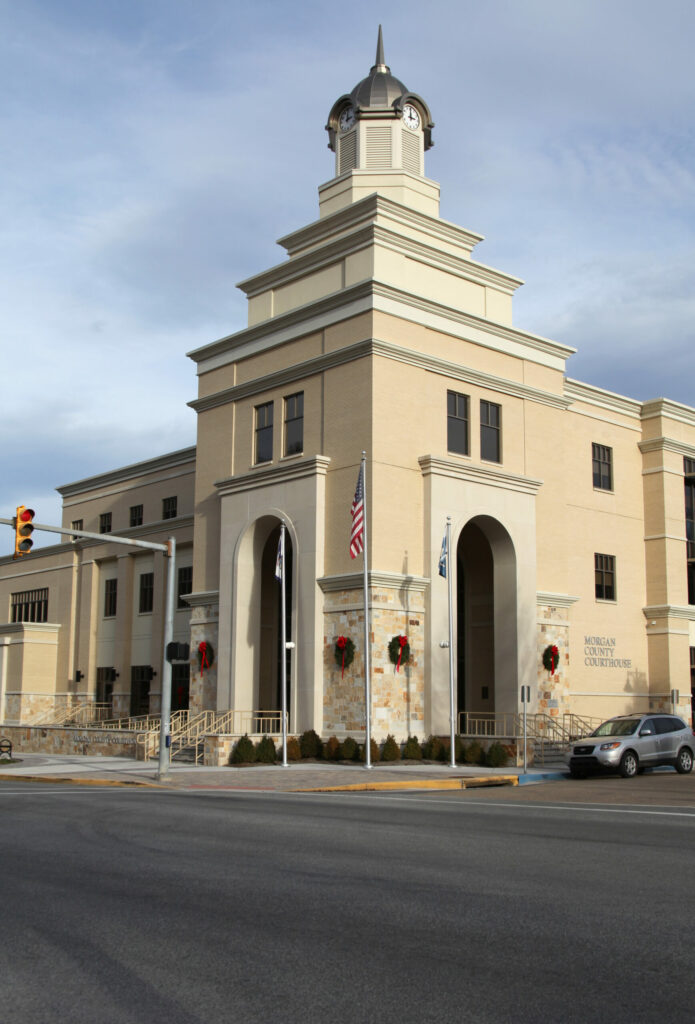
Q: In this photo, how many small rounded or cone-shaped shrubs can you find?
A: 13